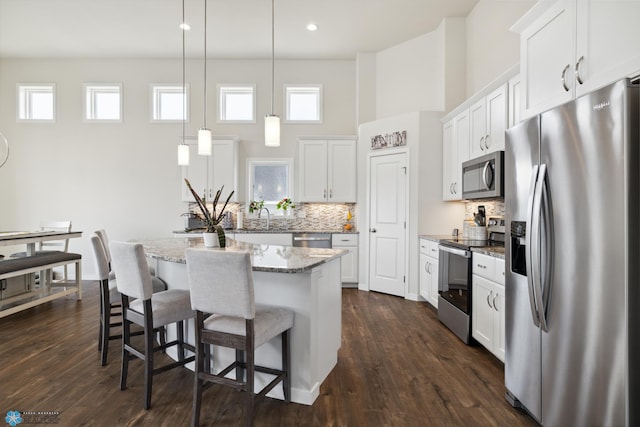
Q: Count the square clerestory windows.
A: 5